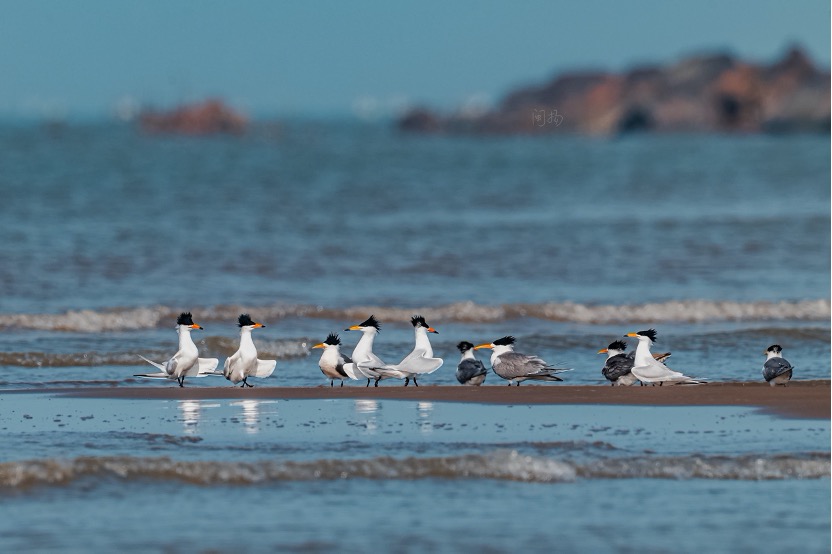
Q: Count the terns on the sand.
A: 10